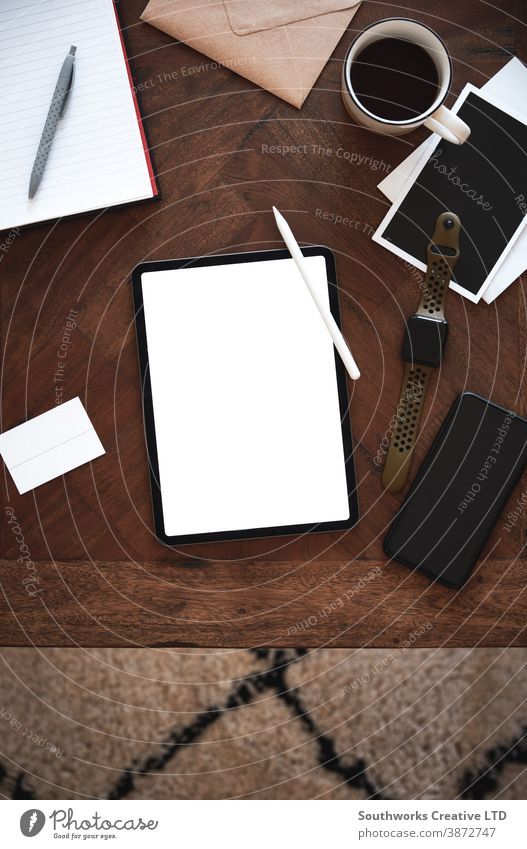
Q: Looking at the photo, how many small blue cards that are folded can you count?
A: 0